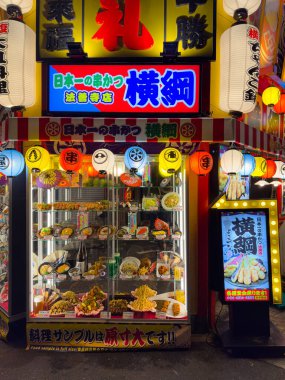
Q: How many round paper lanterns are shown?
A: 14